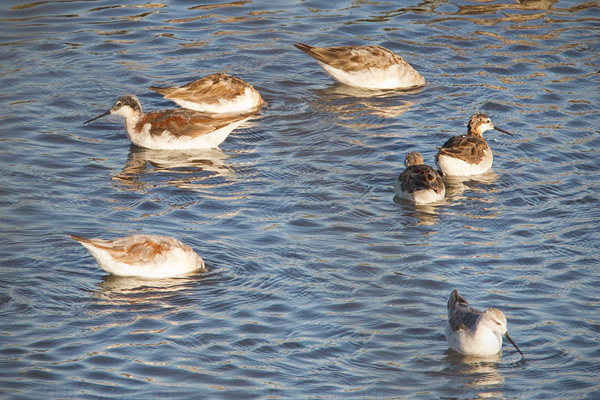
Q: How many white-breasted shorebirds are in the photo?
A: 7